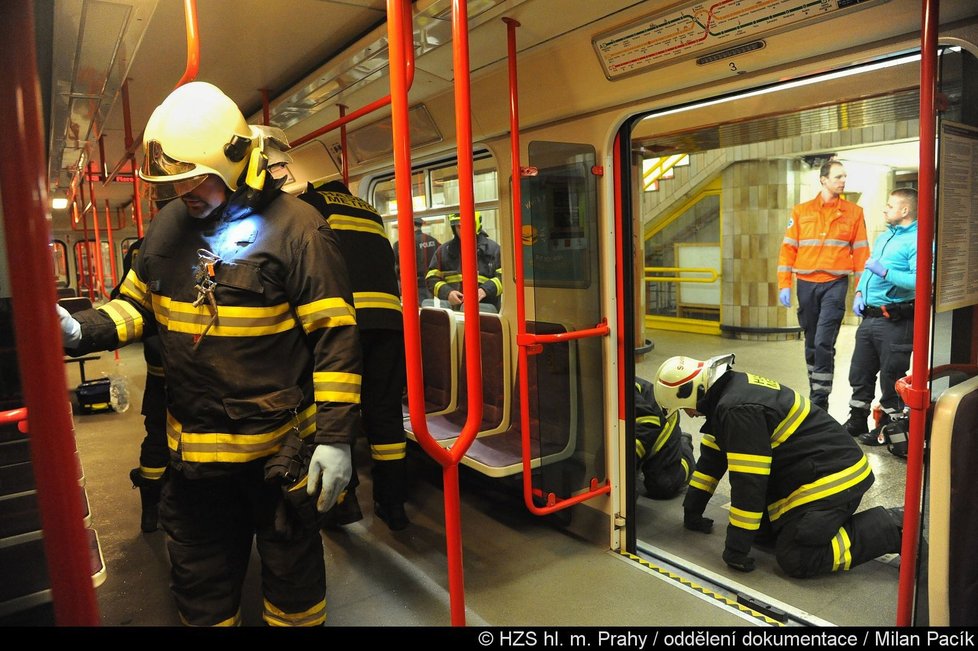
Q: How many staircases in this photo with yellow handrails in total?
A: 1